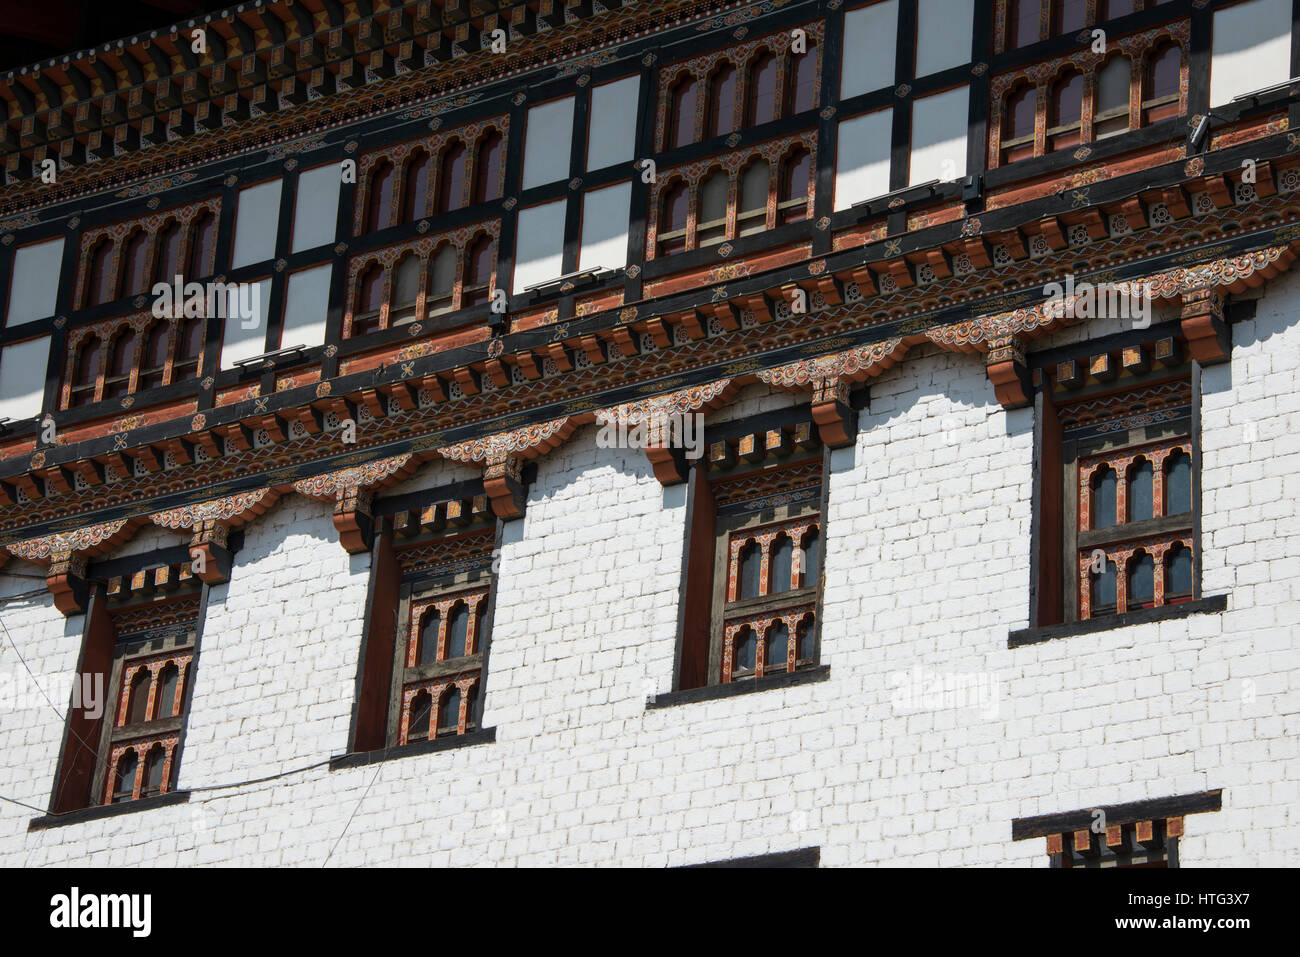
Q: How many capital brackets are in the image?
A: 8